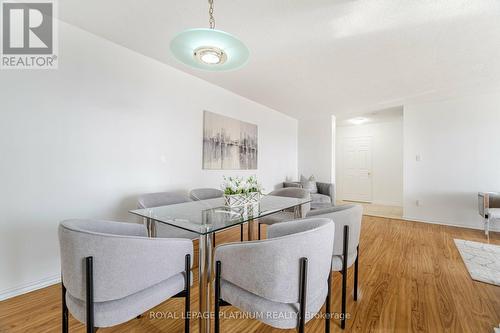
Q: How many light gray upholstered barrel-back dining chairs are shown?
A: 6